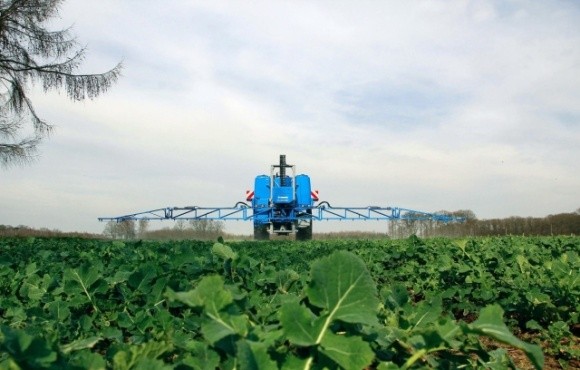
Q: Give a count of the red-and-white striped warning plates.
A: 2